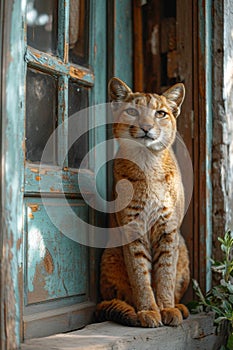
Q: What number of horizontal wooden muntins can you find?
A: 1